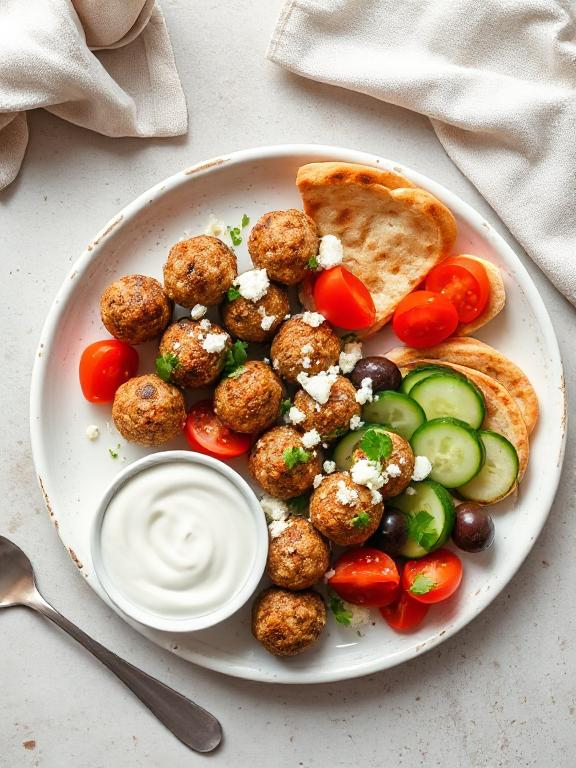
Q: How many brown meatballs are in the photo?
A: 14